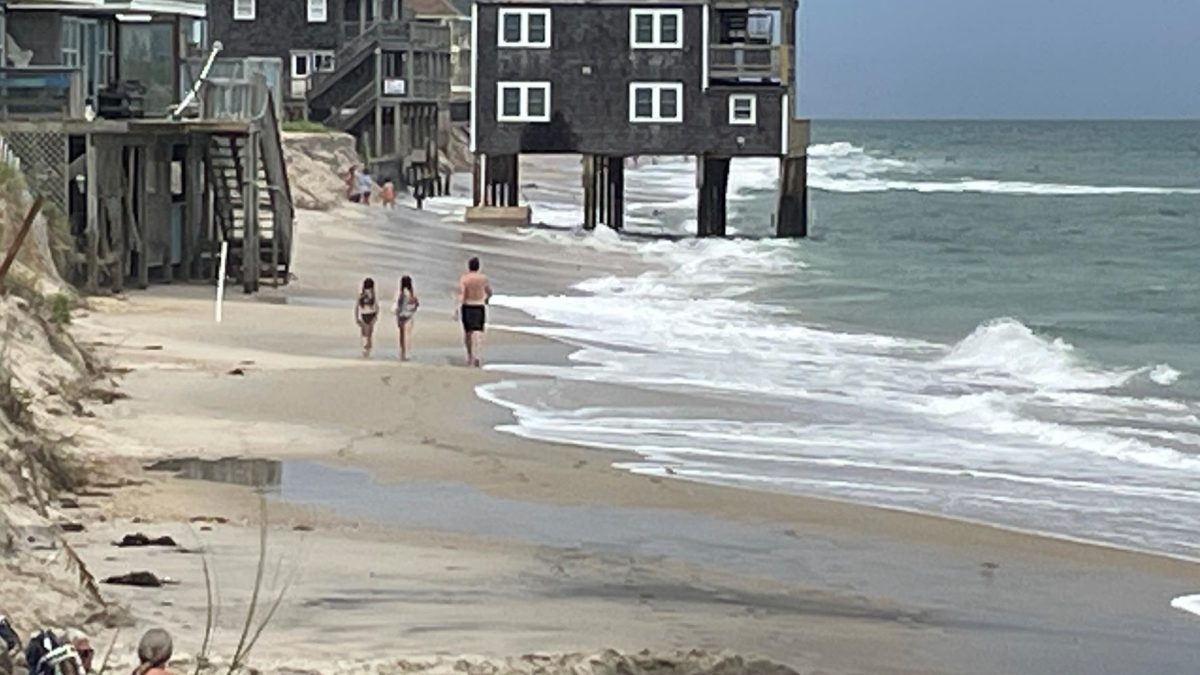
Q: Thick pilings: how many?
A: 4